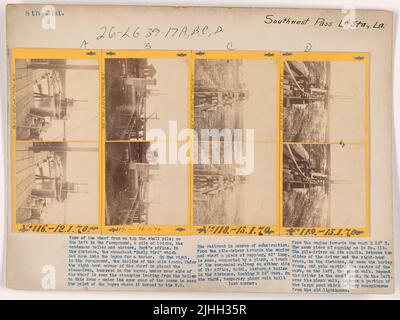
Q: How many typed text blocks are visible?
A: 3